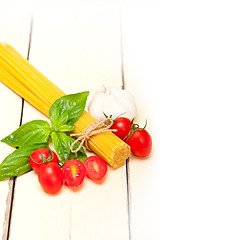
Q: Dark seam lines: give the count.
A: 2